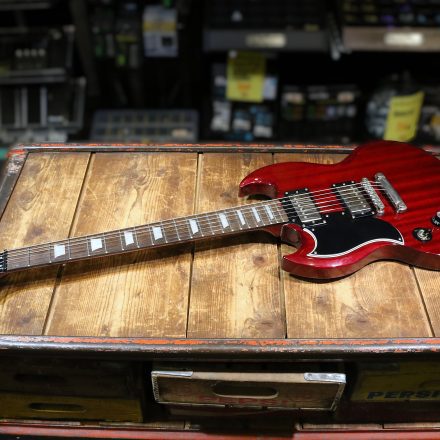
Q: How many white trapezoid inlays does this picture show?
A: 9